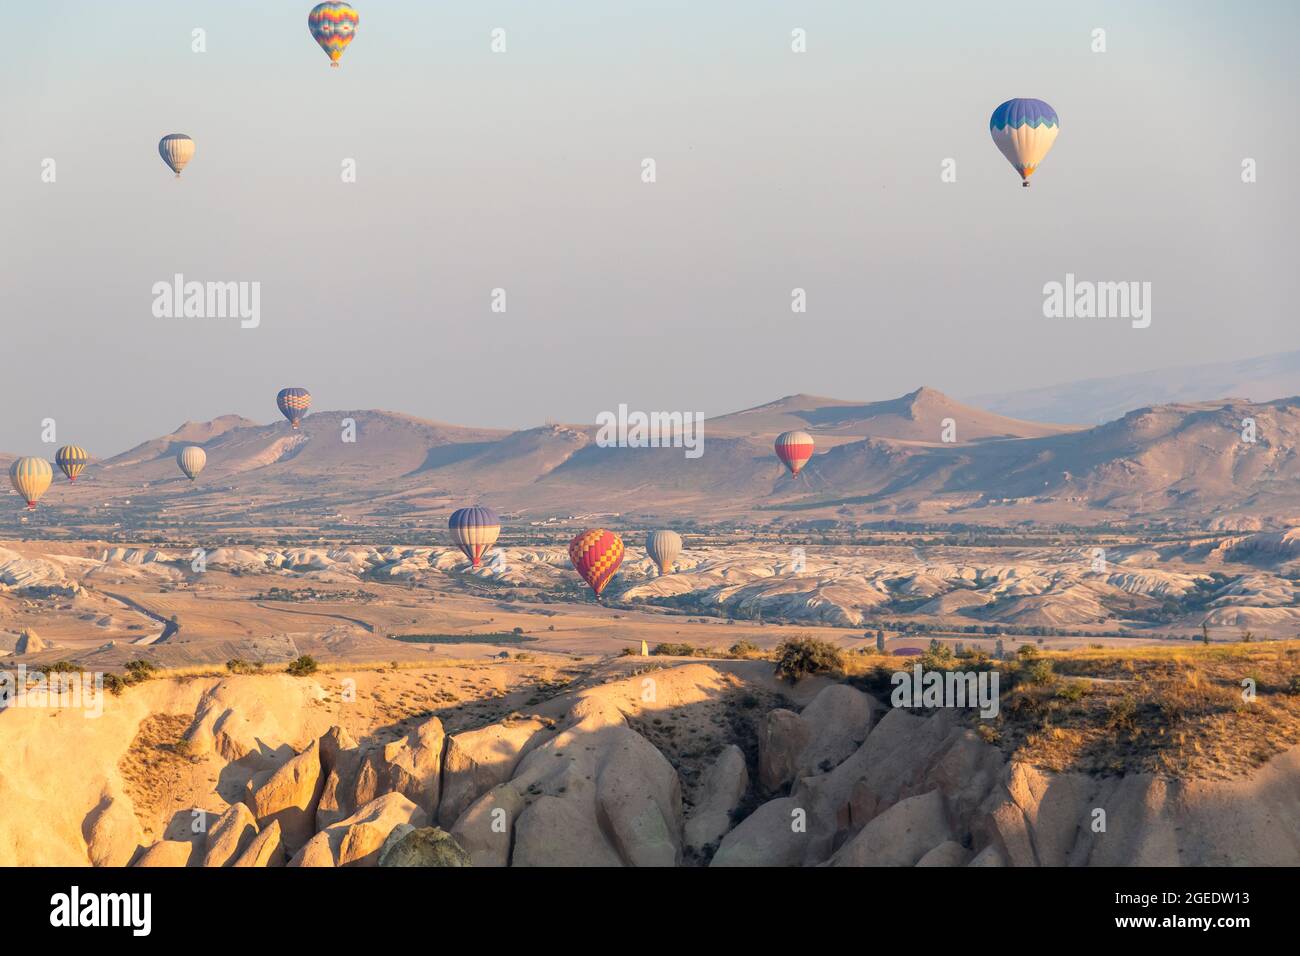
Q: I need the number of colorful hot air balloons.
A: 11